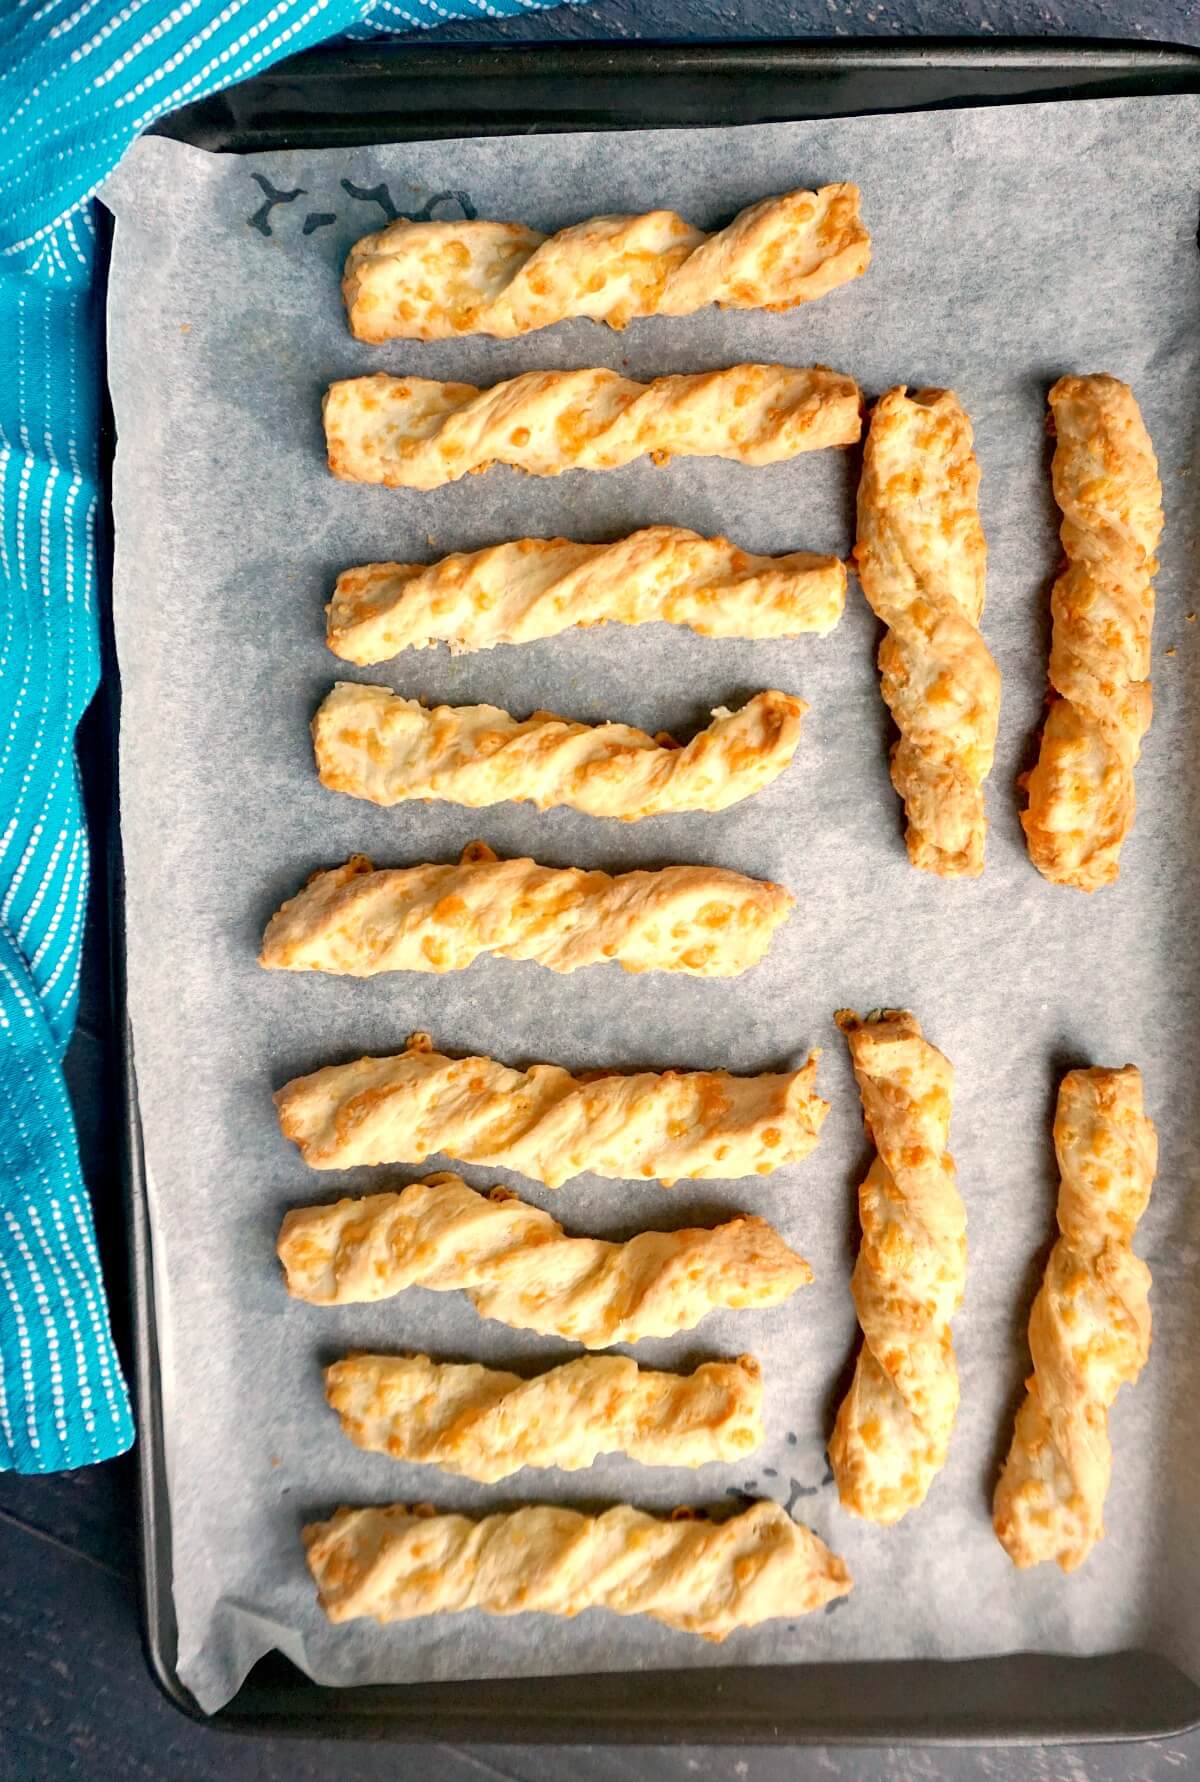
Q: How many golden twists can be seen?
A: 13